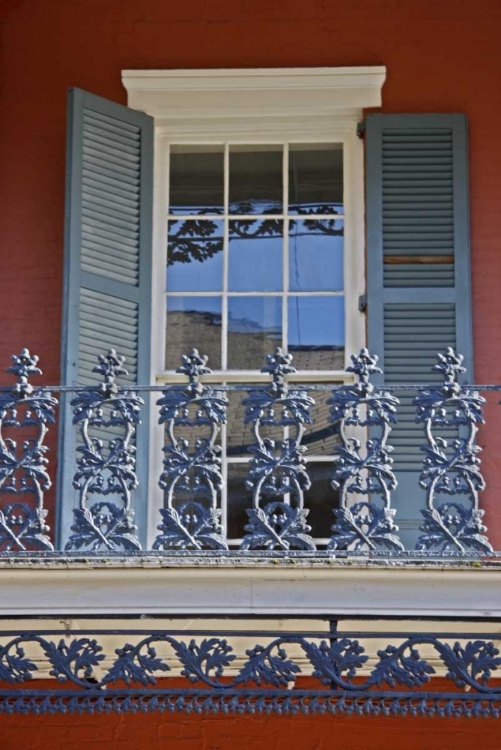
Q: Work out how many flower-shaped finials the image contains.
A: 6